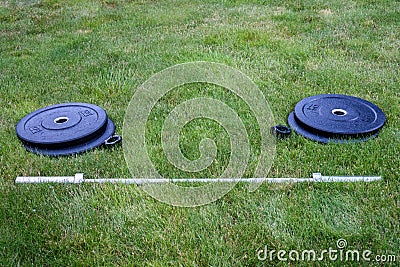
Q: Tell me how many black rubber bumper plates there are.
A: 4